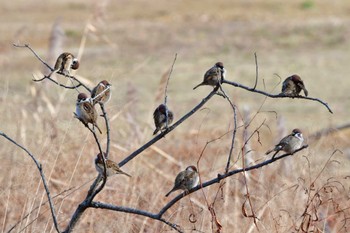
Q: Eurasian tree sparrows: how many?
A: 9